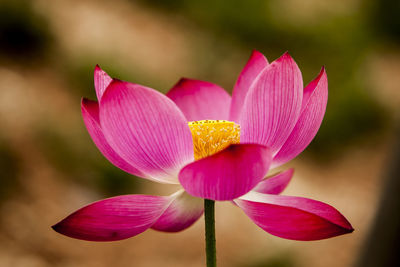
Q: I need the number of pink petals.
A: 12